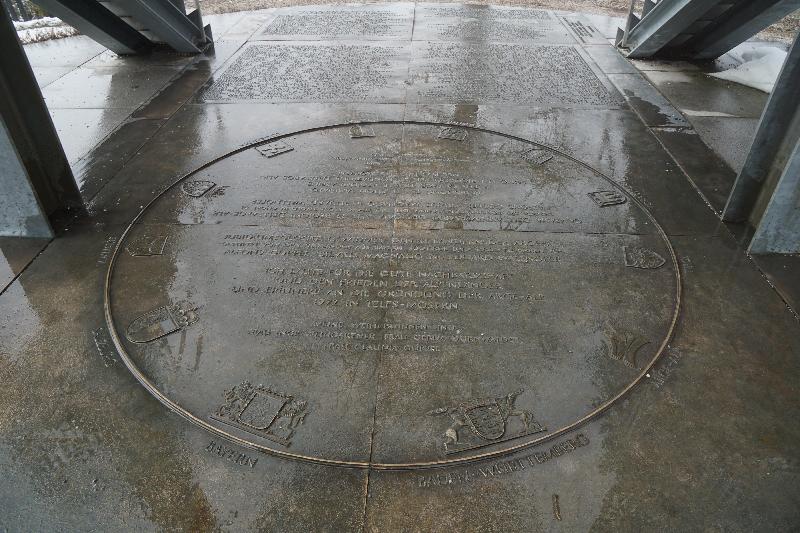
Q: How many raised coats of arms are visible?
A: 12